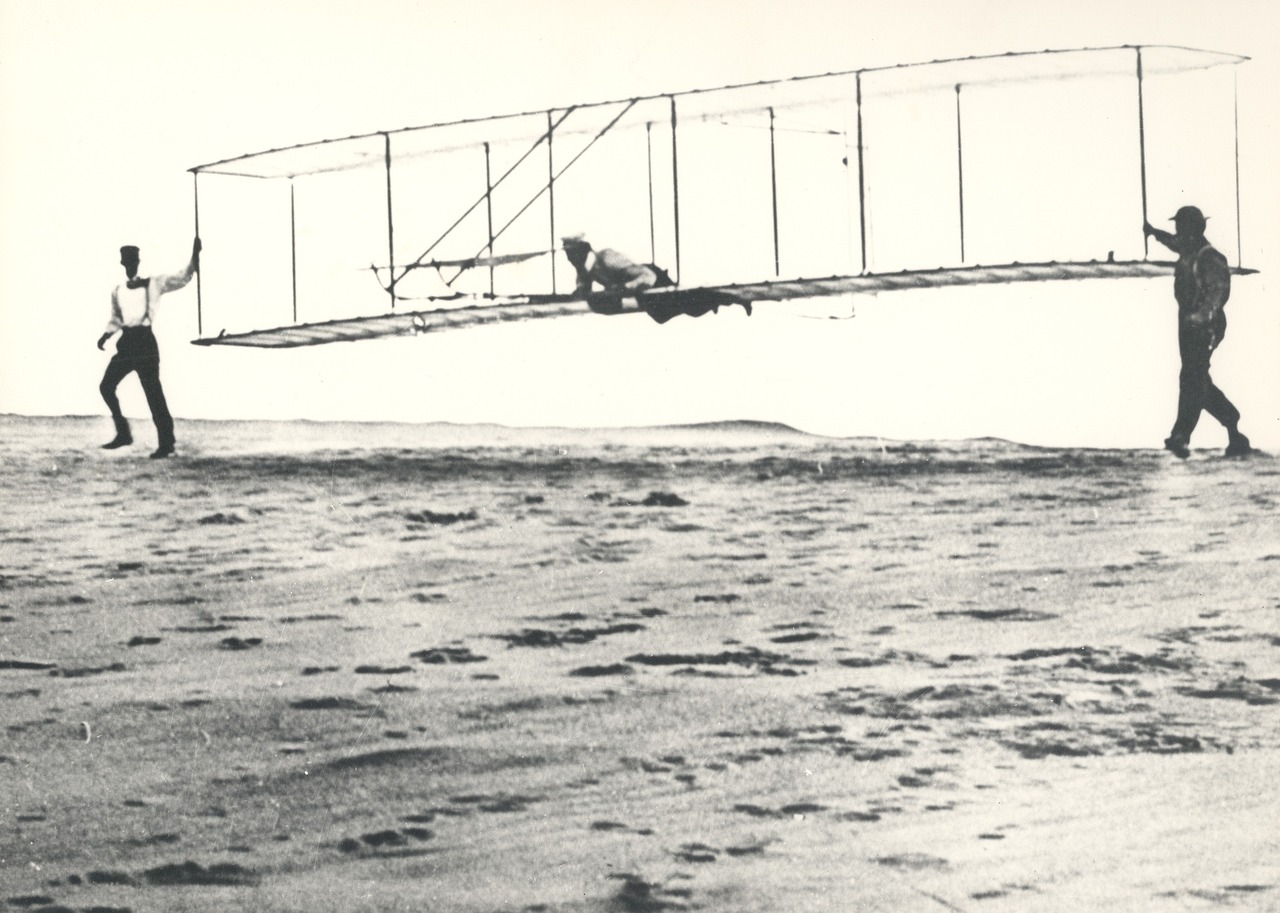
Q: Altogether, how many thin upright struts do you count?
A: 12